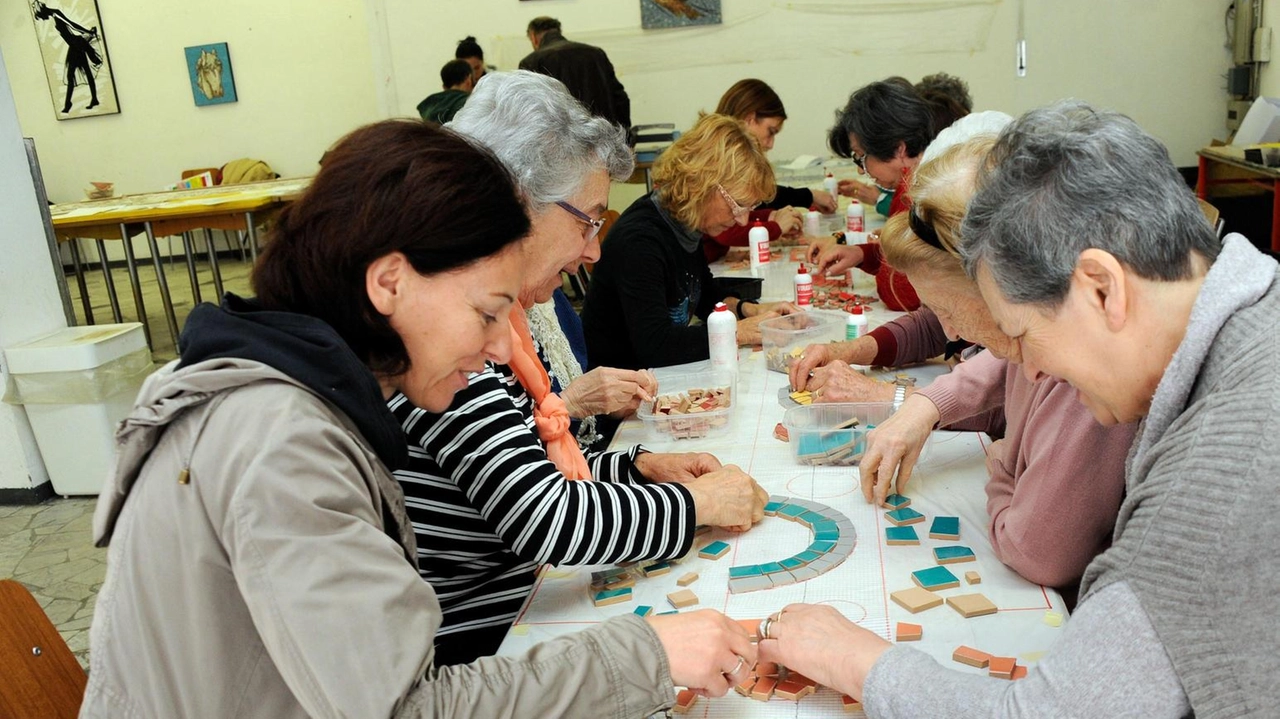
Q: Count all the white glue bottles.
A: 7